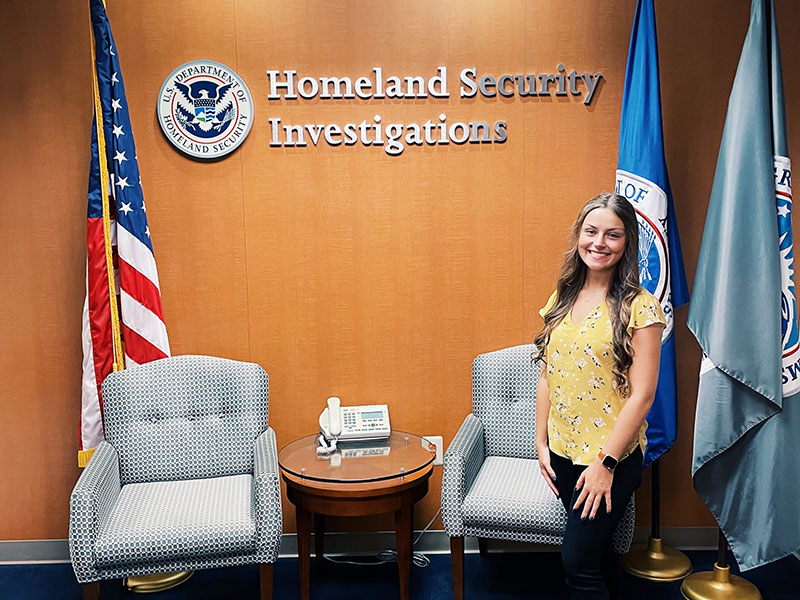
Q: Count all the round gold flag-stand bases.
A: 3